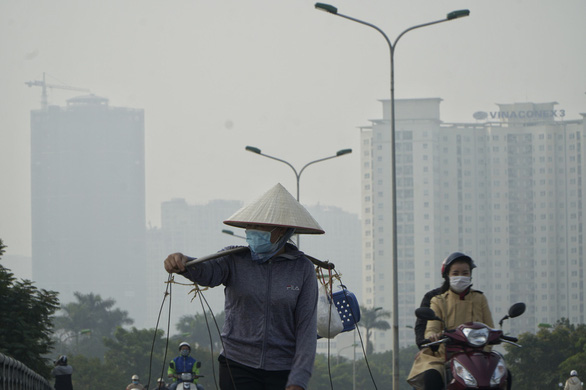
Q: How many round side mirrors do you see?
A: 2